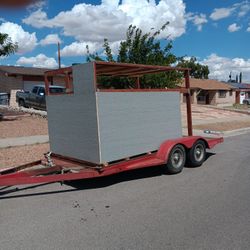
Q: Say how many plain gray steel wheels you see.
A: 2